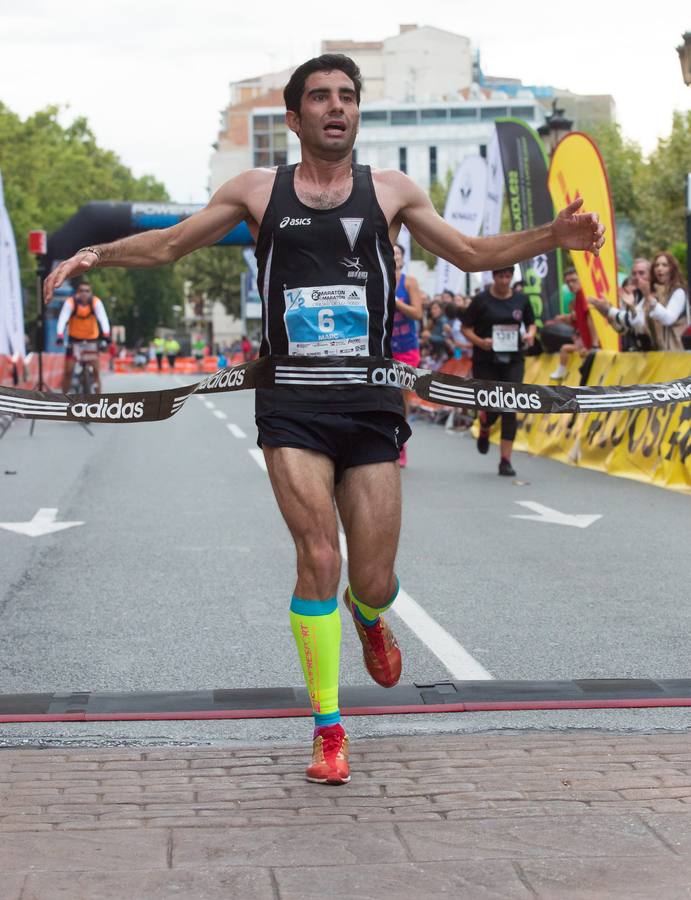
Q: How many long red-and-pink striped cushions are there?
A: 0